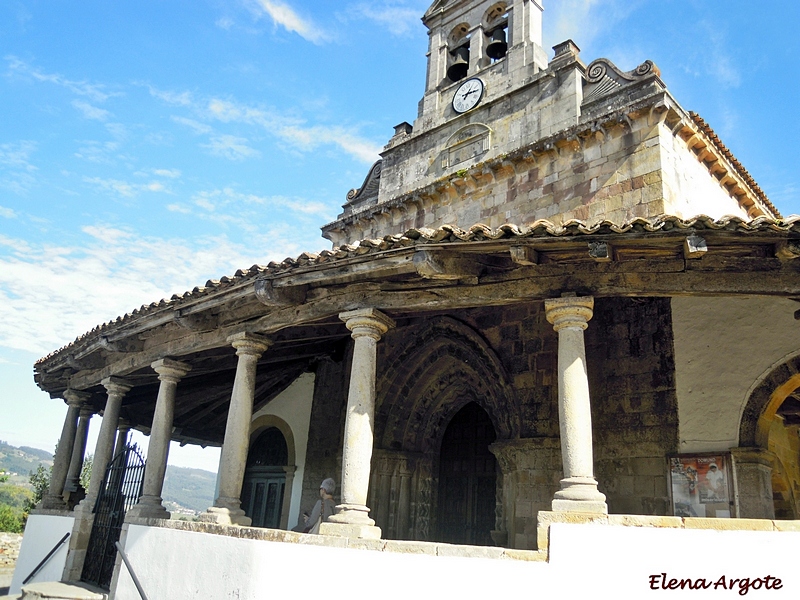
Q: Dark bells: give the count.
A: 2